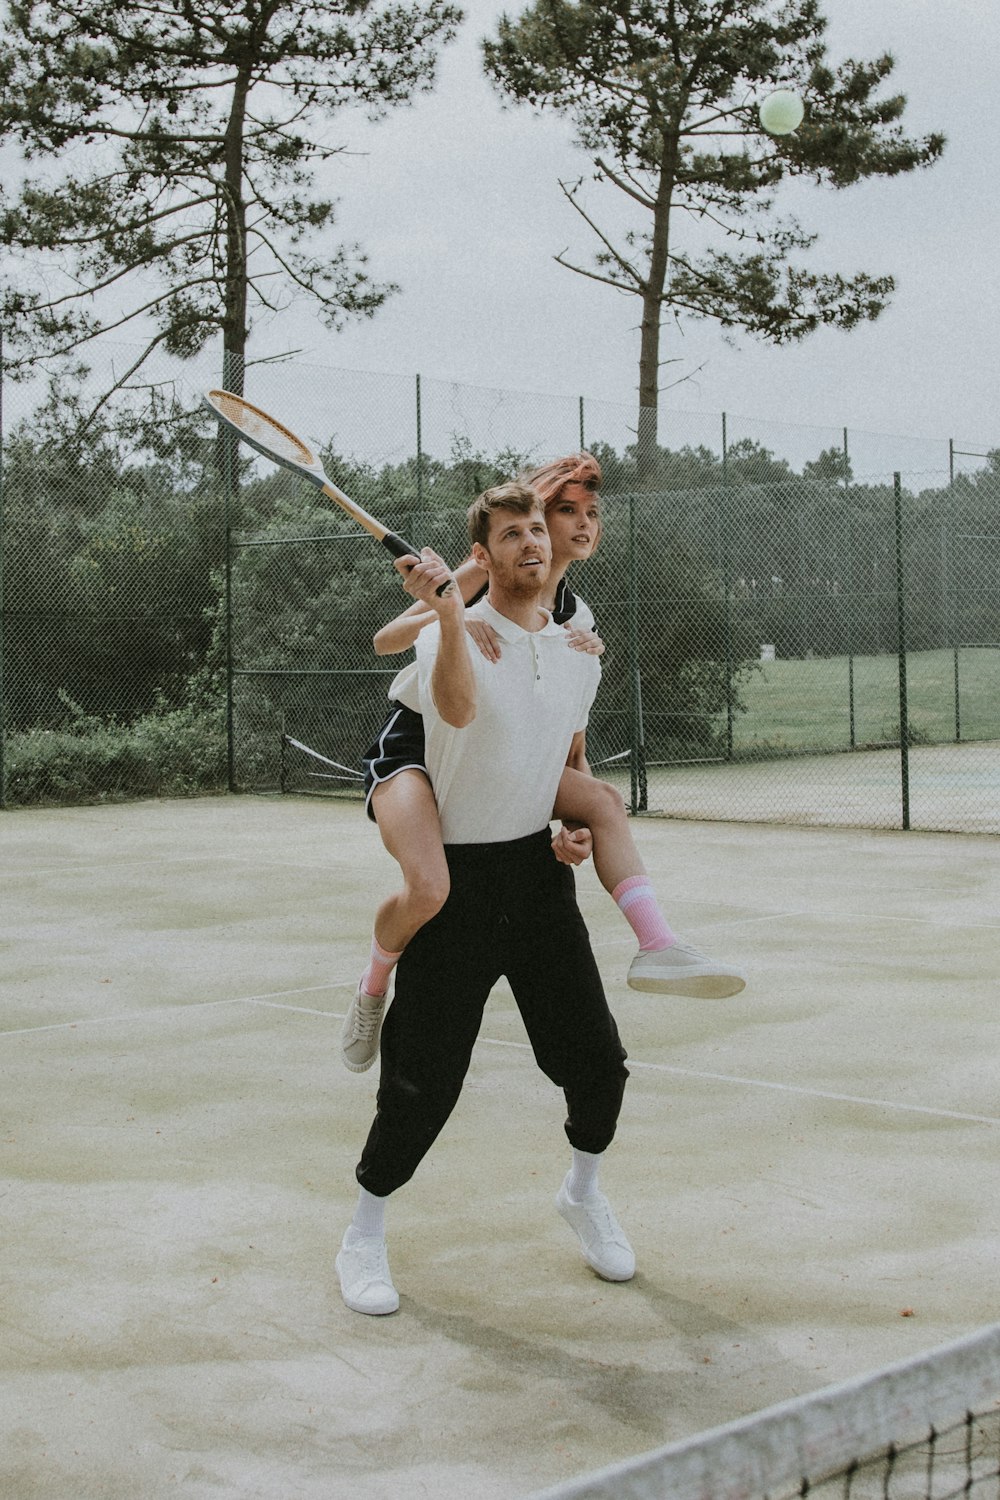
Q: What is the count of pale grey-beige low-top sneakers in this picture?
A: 2